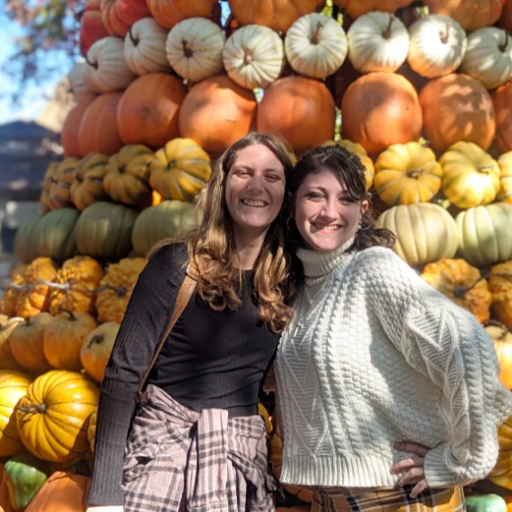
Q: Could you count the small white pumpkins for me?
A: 9